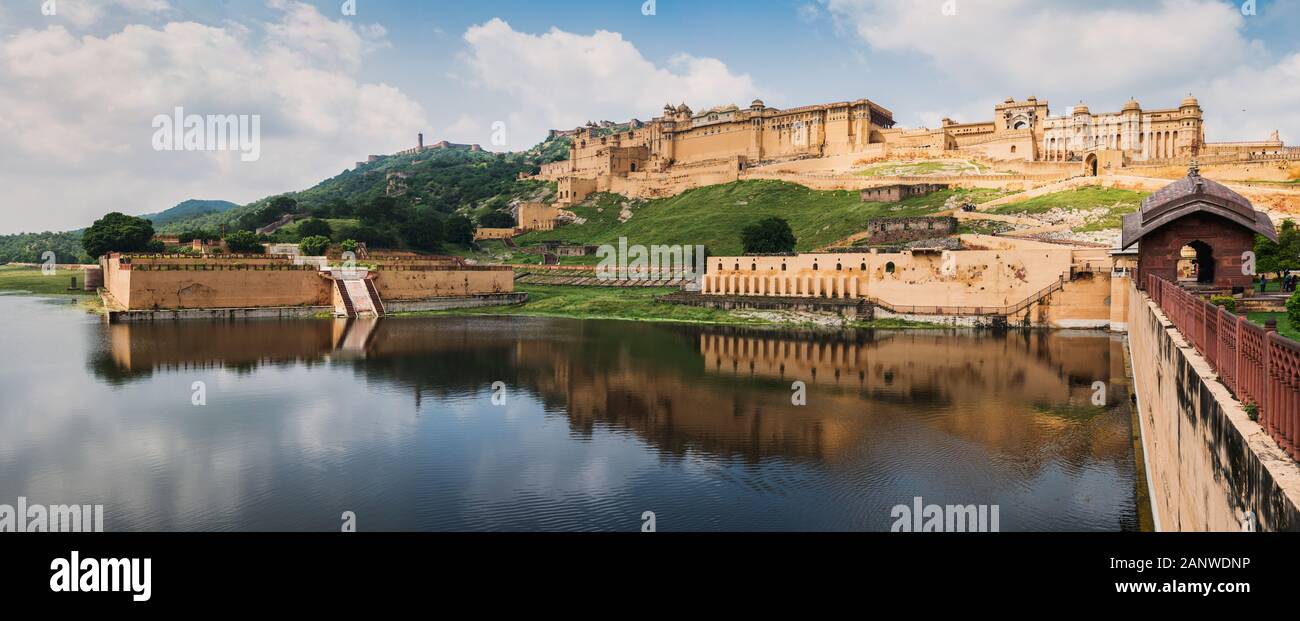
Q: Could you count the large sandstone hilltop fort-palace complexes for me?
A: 1